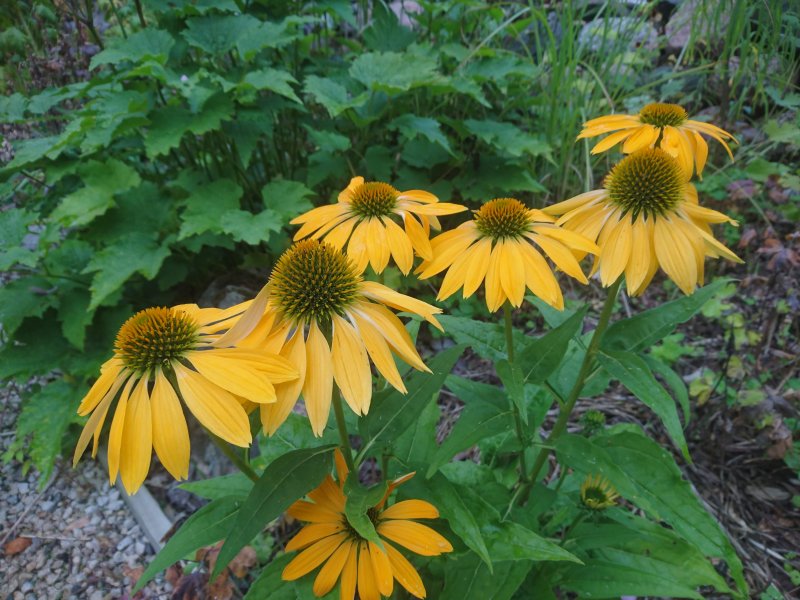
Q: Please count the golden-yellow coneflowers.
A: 7